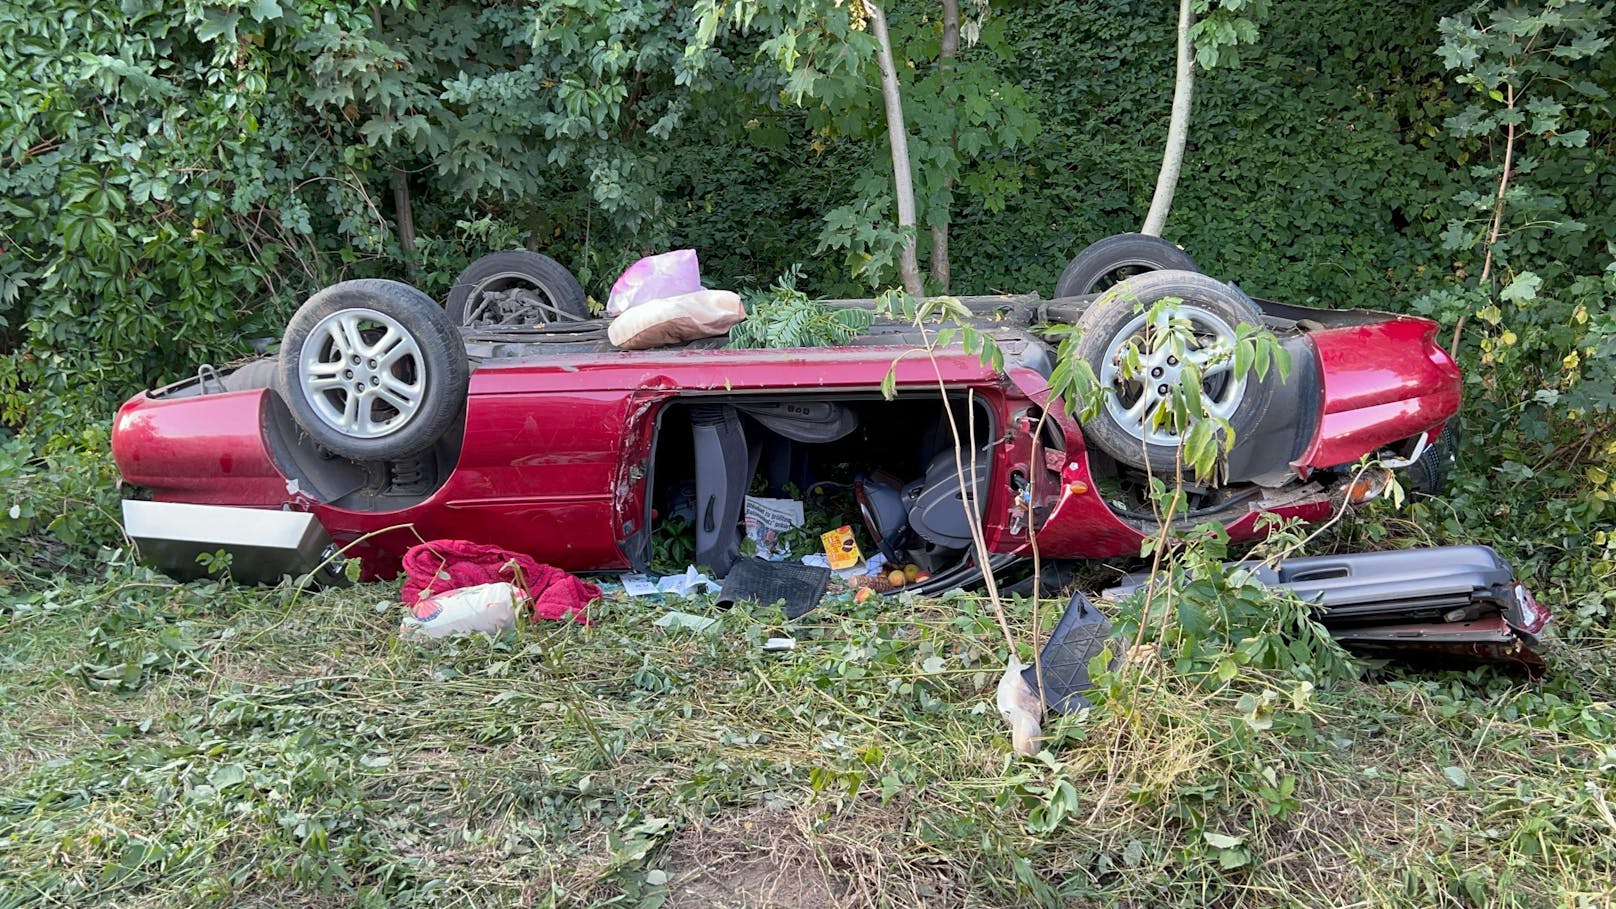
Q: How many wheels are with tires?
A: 4